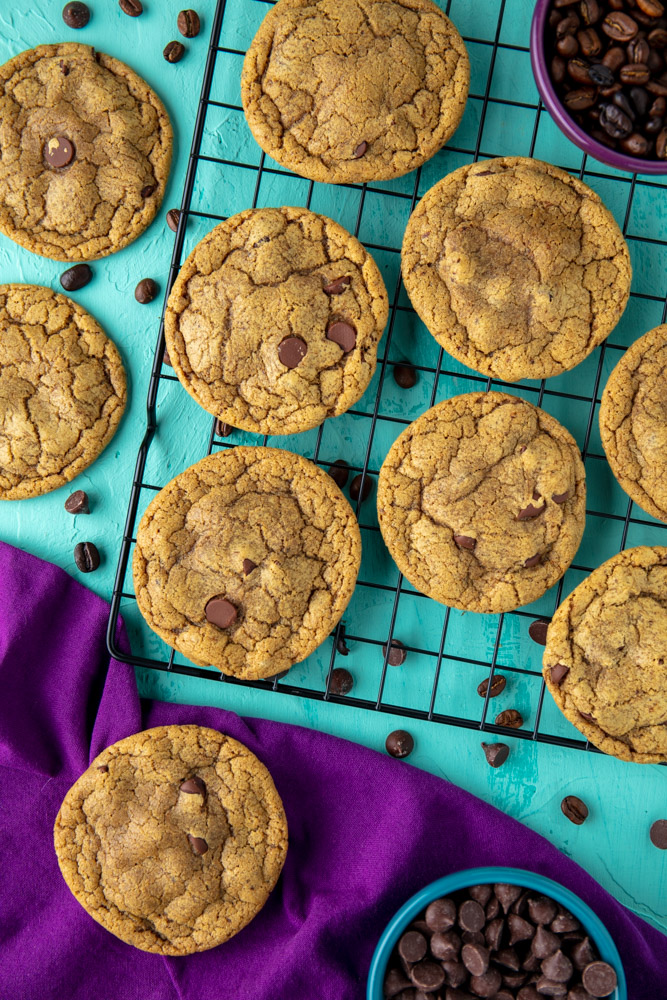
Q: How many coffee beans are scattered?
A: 14